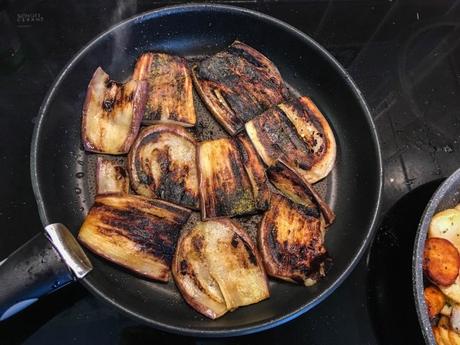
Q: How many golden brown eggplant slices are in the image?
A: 11